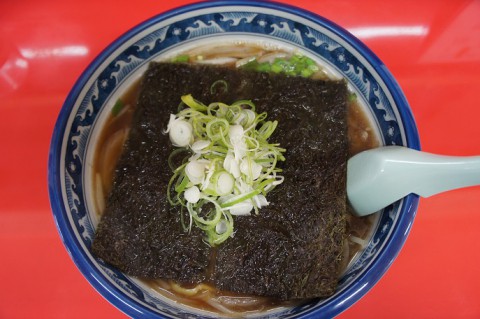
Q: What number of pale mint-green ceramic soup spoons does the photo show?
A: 1